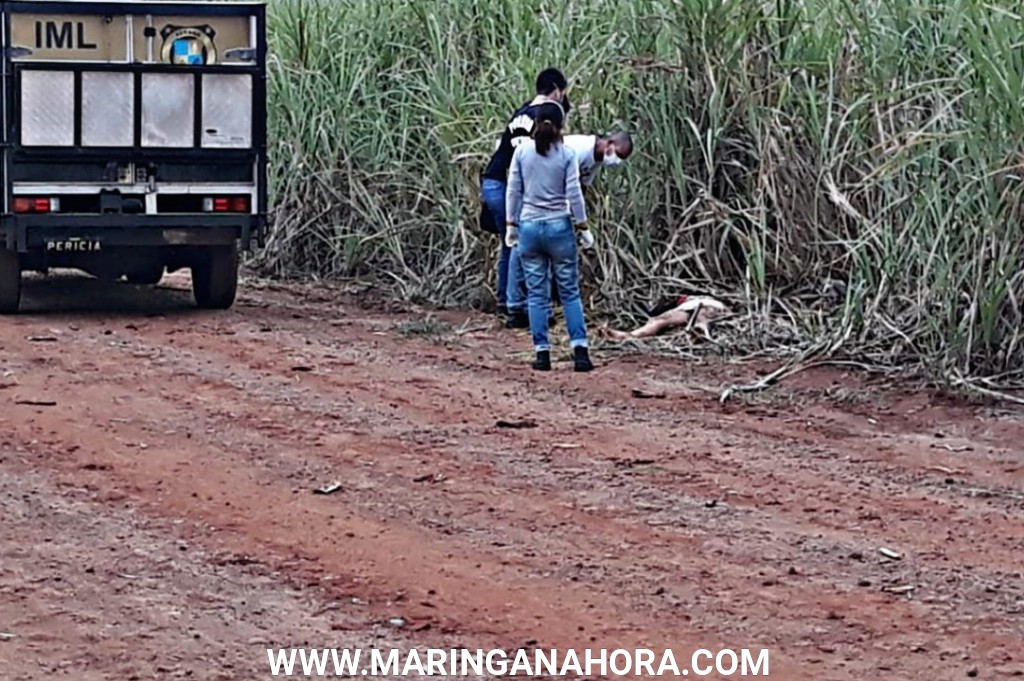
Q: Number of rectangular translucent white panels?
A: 4